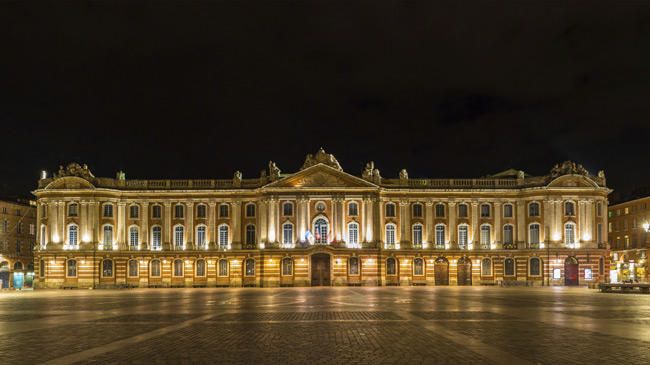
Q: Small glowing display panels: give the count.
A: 2